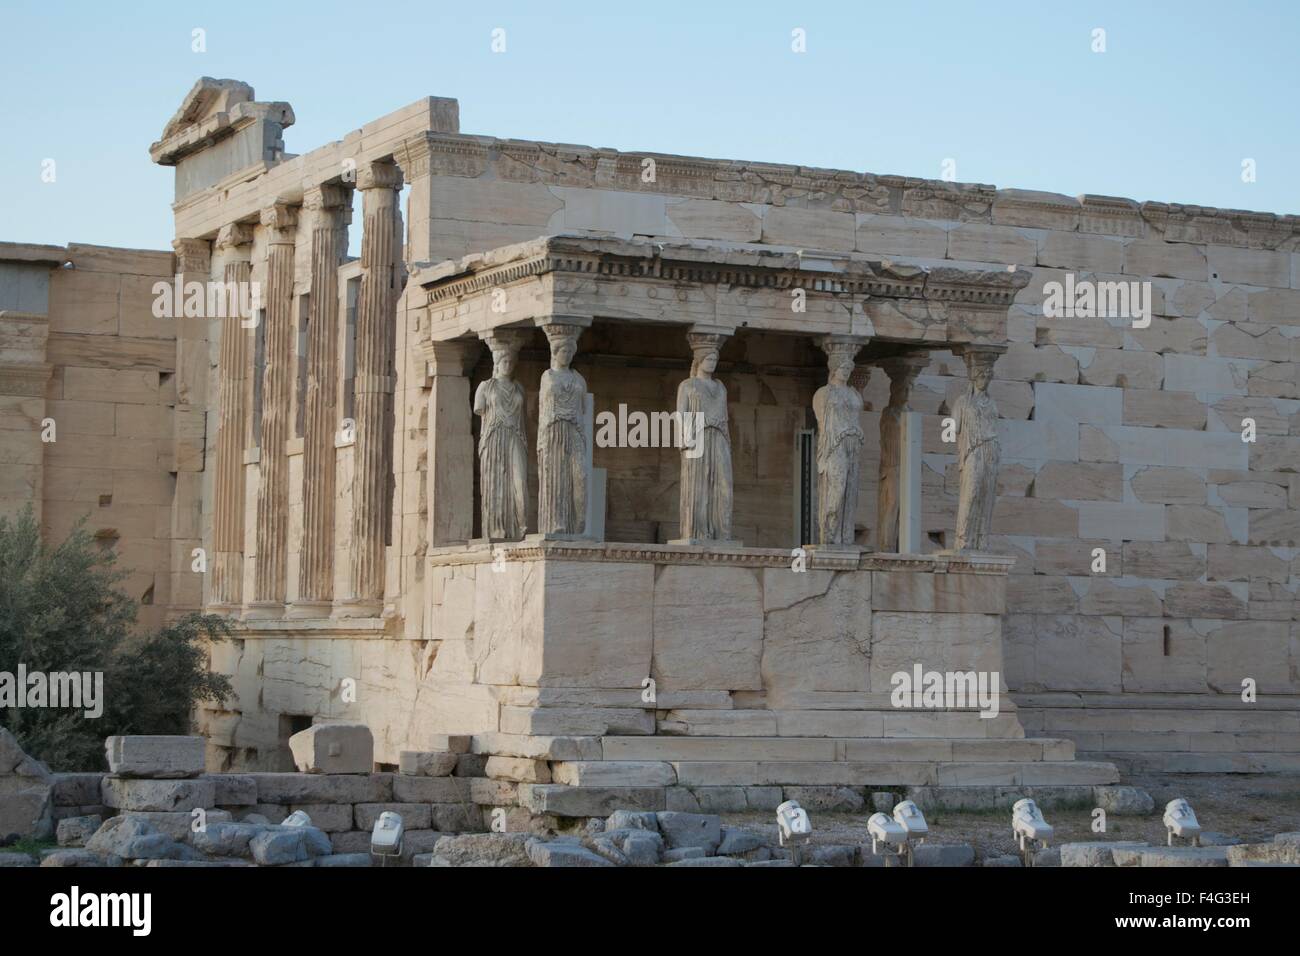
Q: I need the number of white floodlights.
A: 7